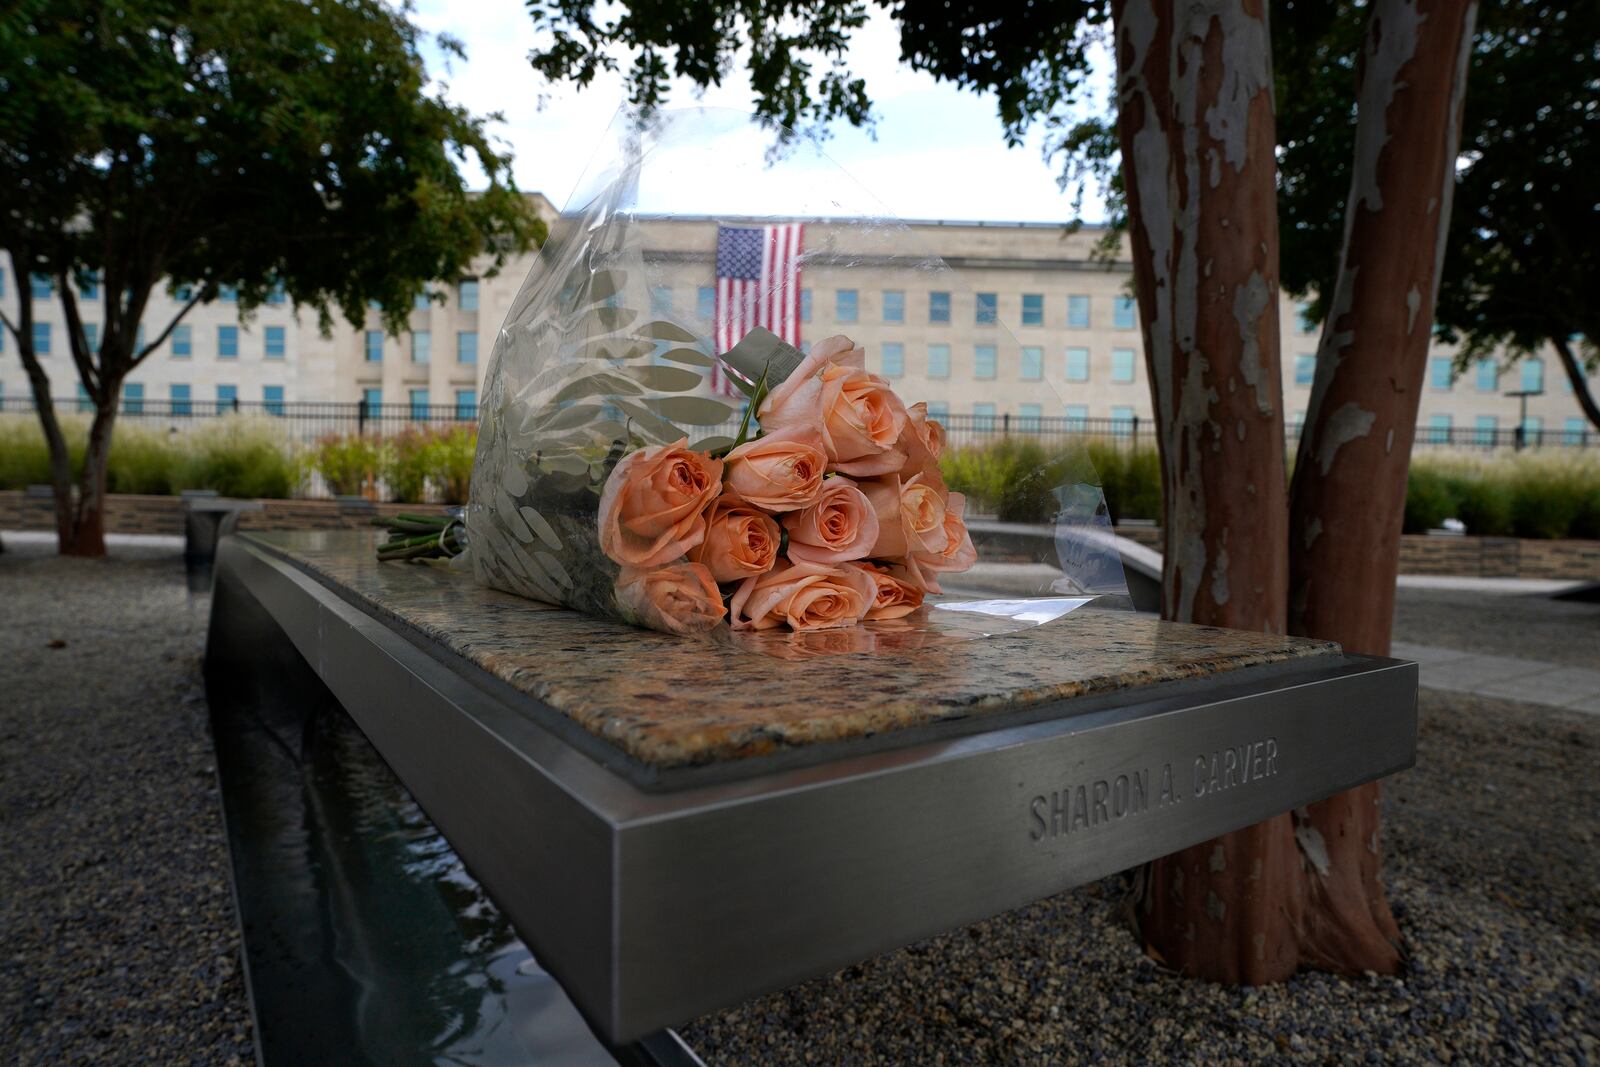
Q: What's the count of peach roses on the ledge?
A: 11